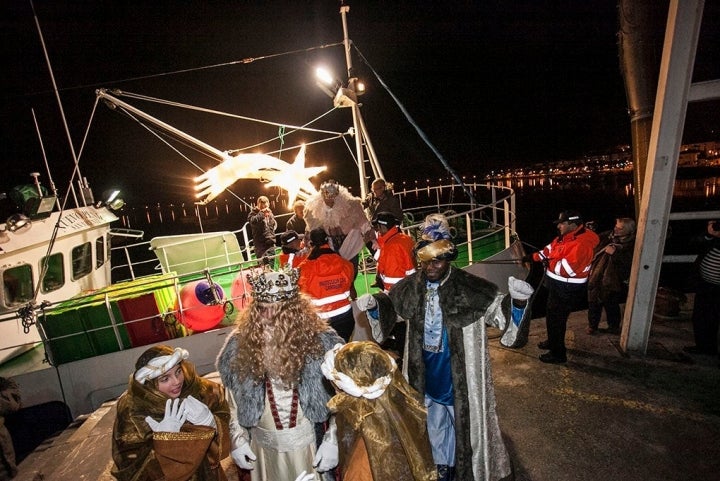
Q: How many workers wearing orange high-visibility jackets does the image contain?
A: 4